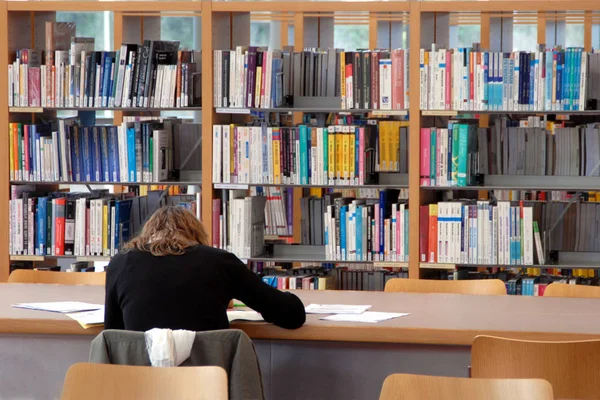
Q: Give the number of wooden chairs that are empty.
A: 6